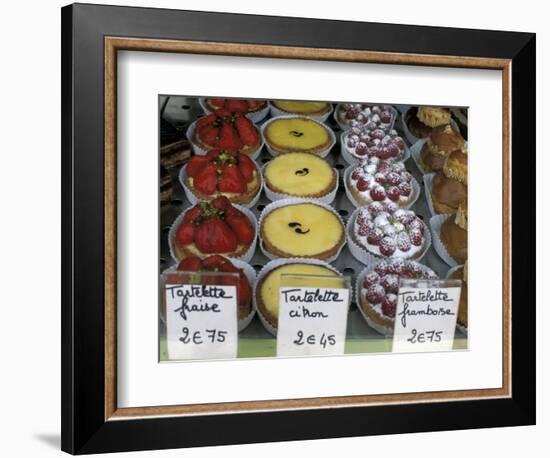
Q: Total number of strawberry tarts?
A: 5